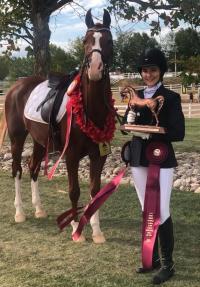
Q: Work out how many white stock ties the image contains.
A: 1